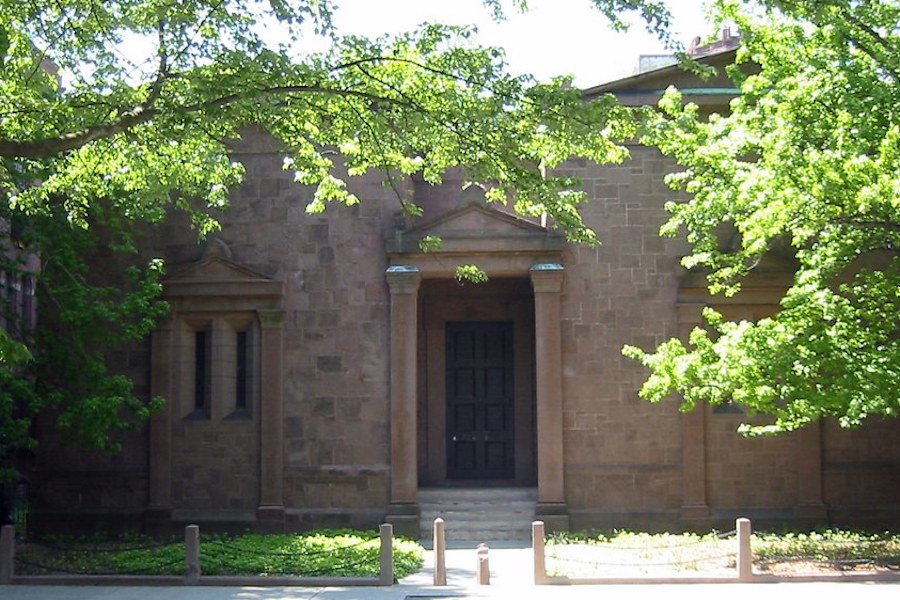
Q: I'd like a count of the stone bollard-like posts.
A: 7